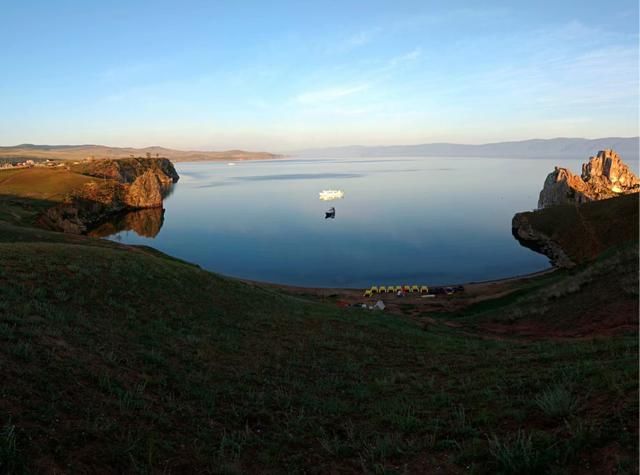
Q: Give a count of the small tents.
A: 8